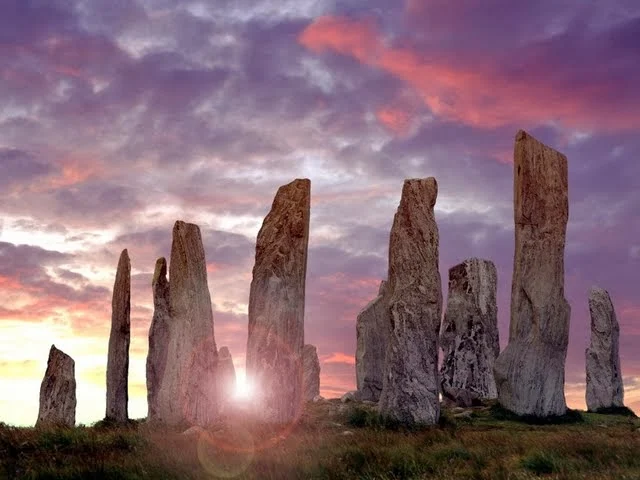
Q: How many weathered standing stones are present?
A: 12